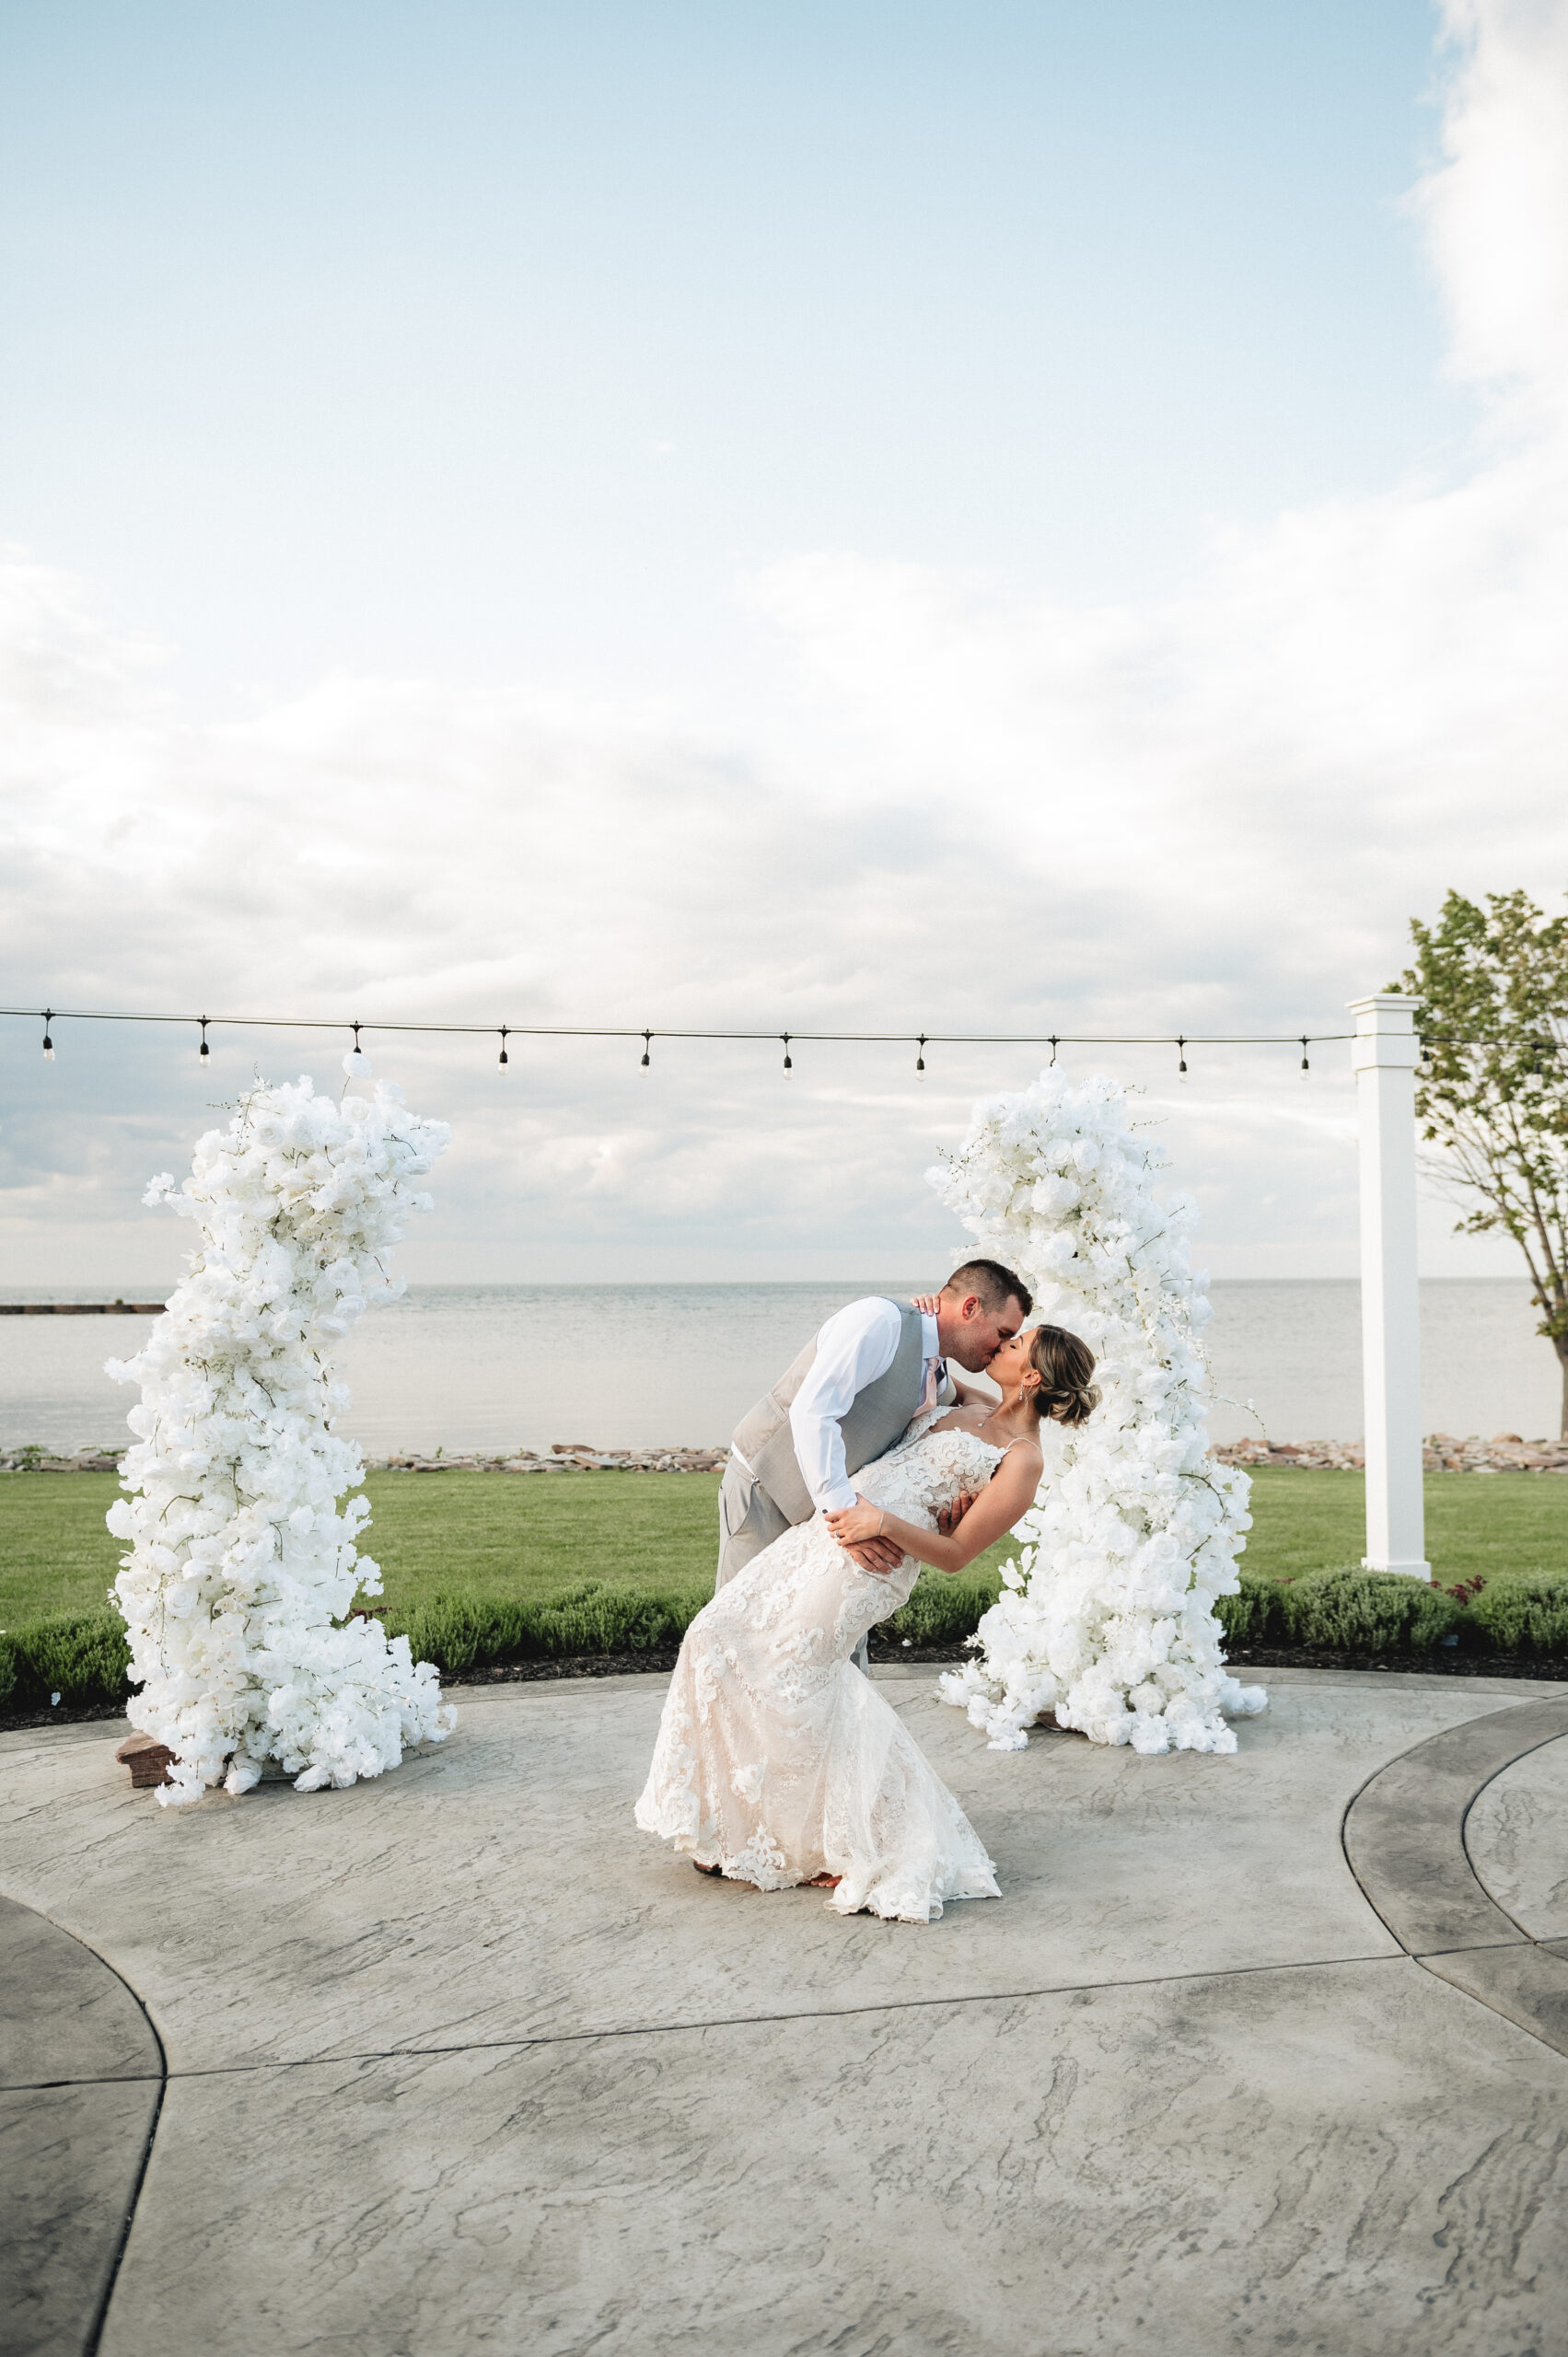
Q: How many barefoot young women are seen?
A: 1